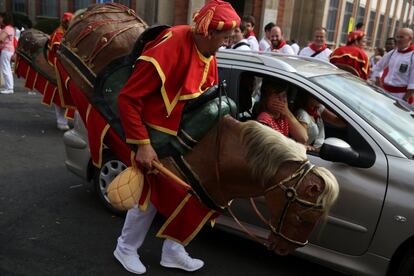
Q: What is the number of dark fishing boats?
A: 0